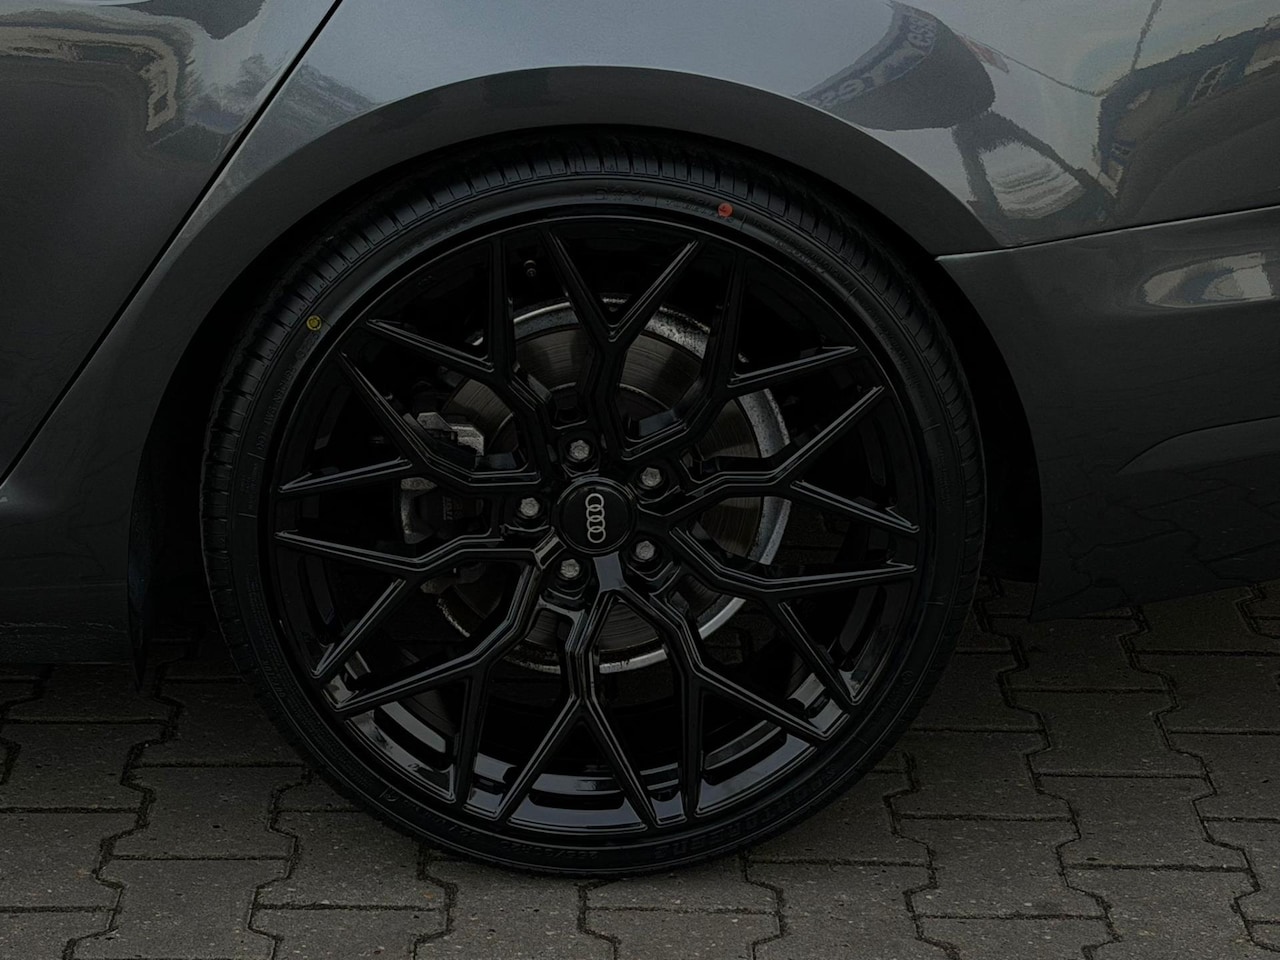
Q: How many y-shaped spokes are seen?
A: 10